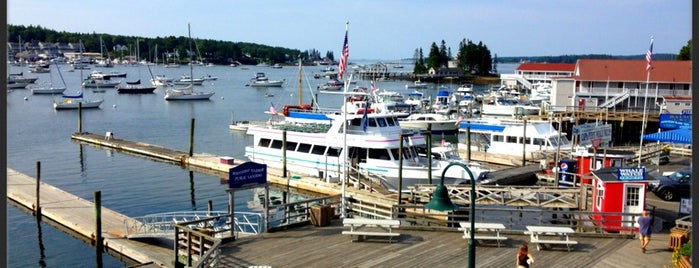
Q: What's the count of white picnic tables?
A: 3